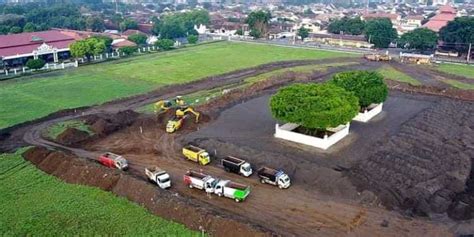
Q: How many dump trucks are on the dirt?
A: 8